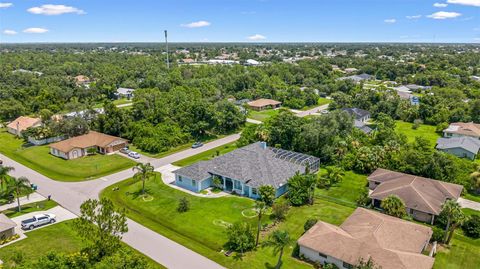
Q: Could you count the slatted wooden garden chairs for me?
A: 0